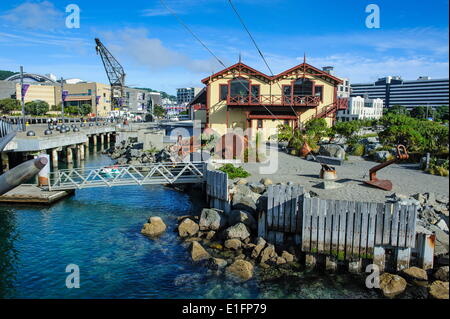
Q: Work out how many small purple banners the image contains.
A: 3